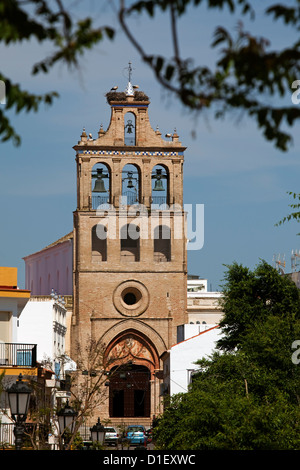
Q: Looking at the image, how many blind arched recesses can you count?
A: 3